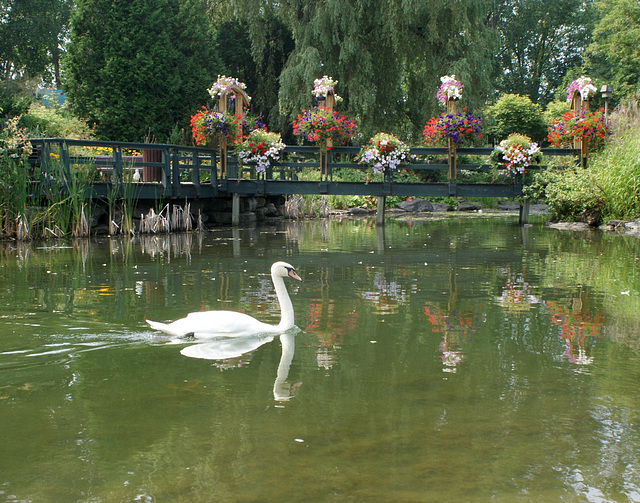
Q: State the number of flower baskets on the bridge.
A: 11